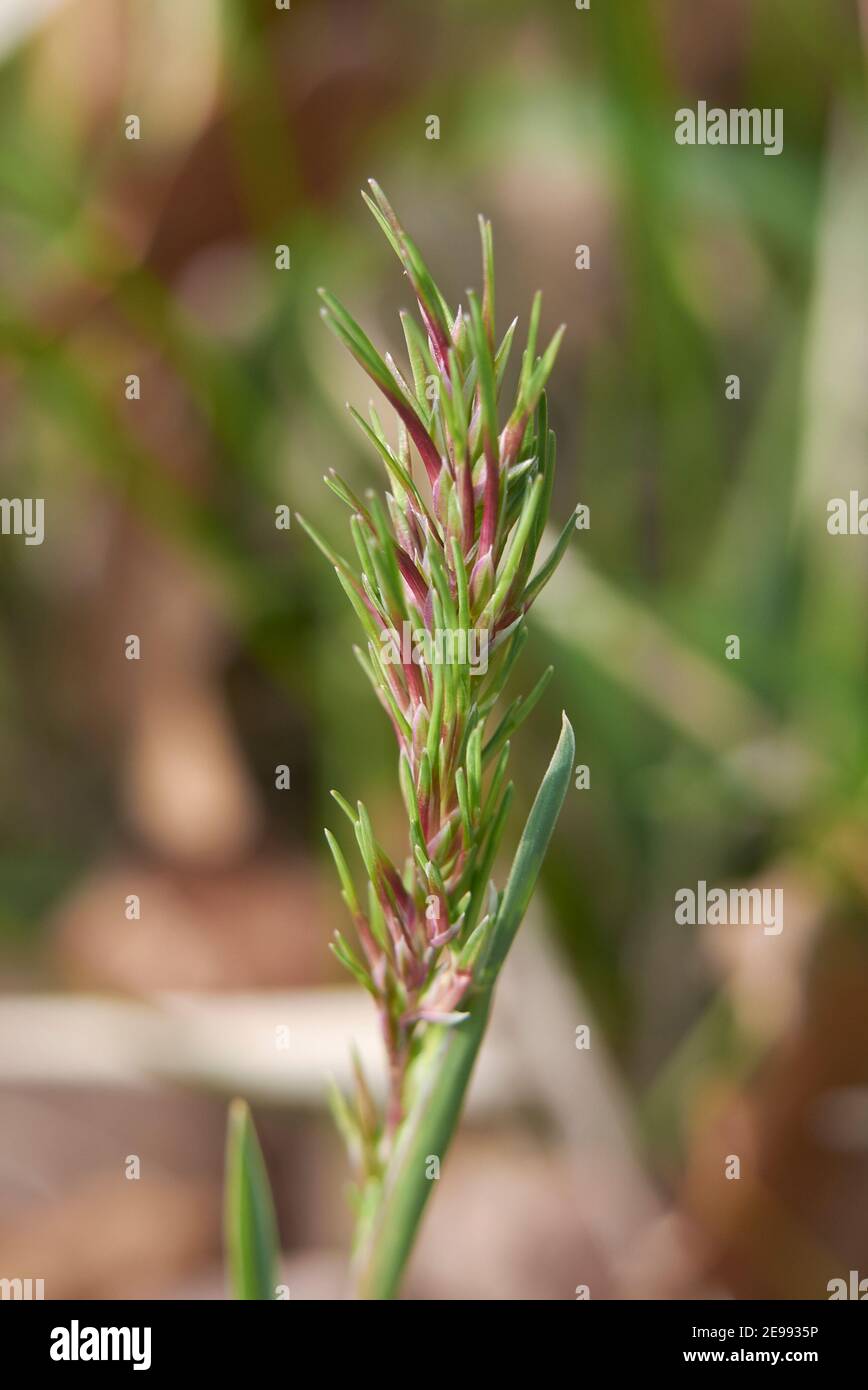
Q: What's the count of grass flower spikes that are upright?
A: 1